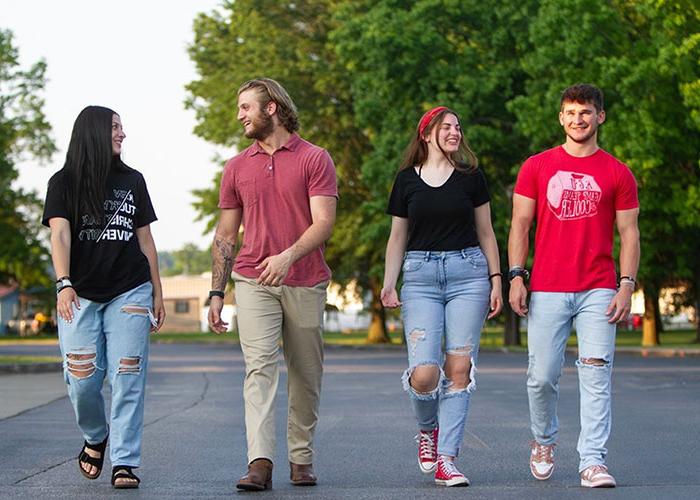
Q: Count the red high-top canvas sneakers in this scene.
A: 2